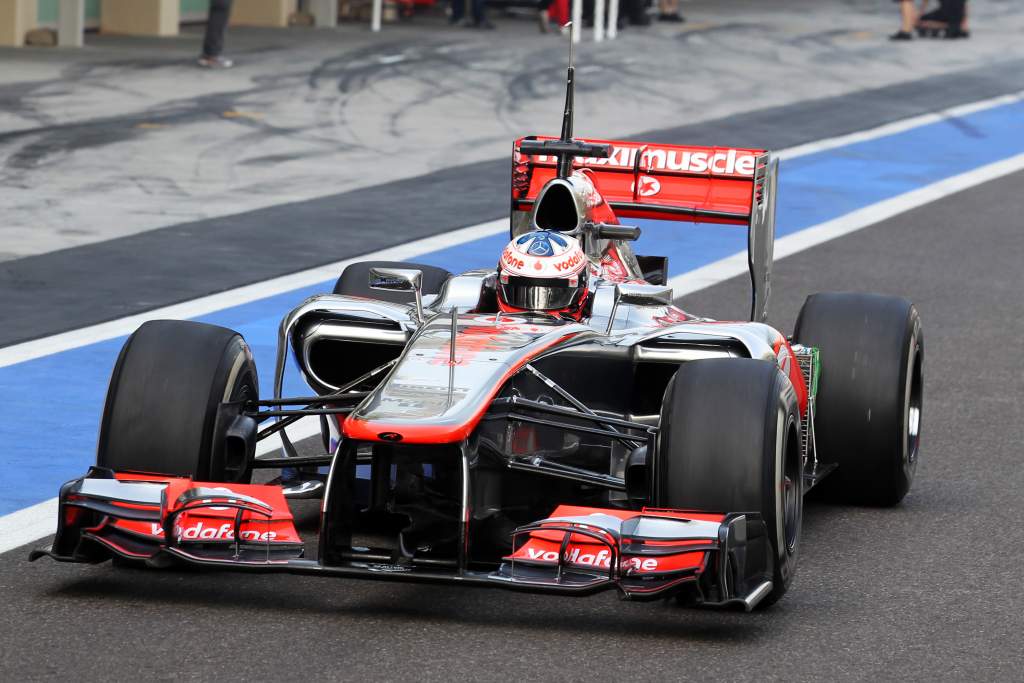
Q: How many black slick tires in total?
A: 4